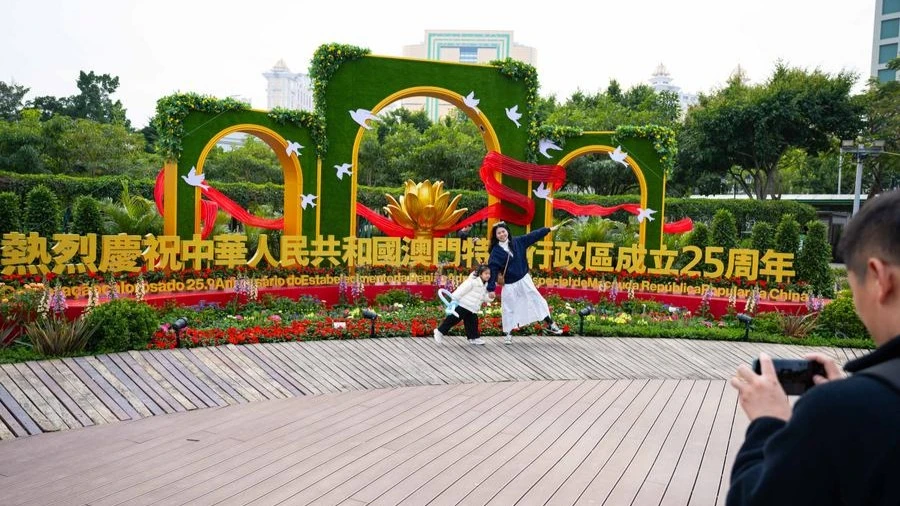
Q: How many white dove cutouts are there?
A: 11